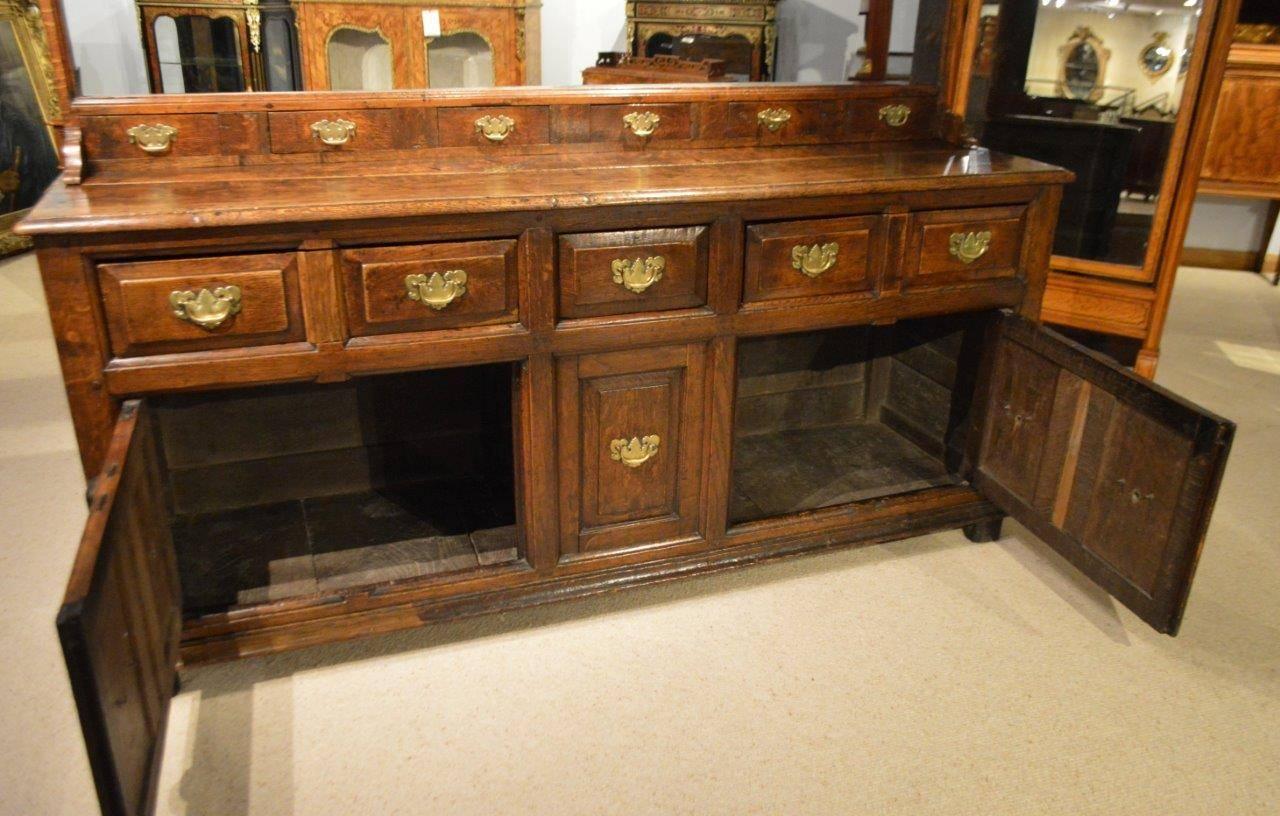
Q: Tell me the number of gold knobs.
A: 12